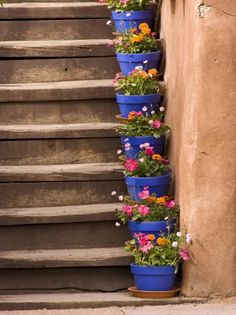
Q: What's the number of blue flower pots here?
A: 7